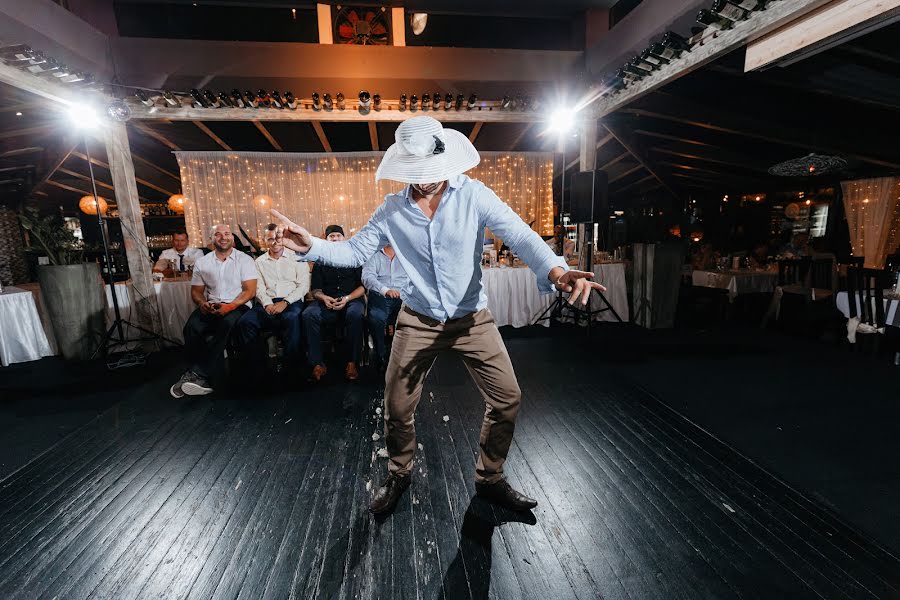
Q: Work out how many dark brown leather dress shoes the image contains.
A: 2